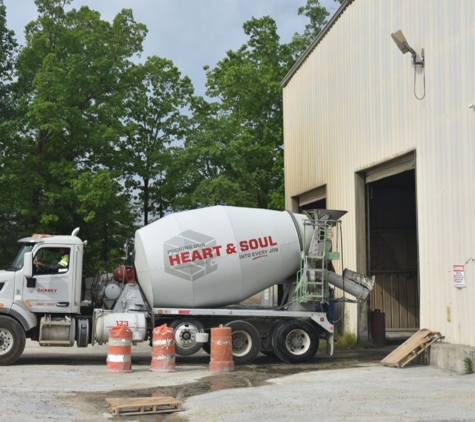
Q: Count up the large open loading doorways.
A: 2